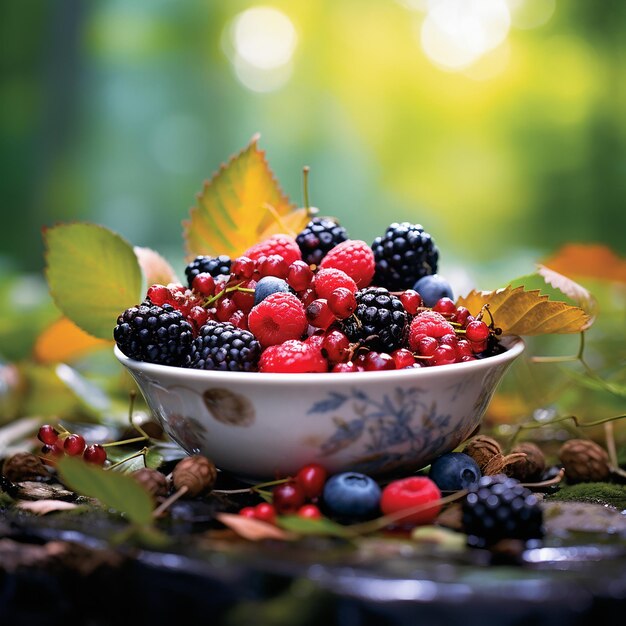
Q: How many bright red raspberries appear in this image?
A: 7